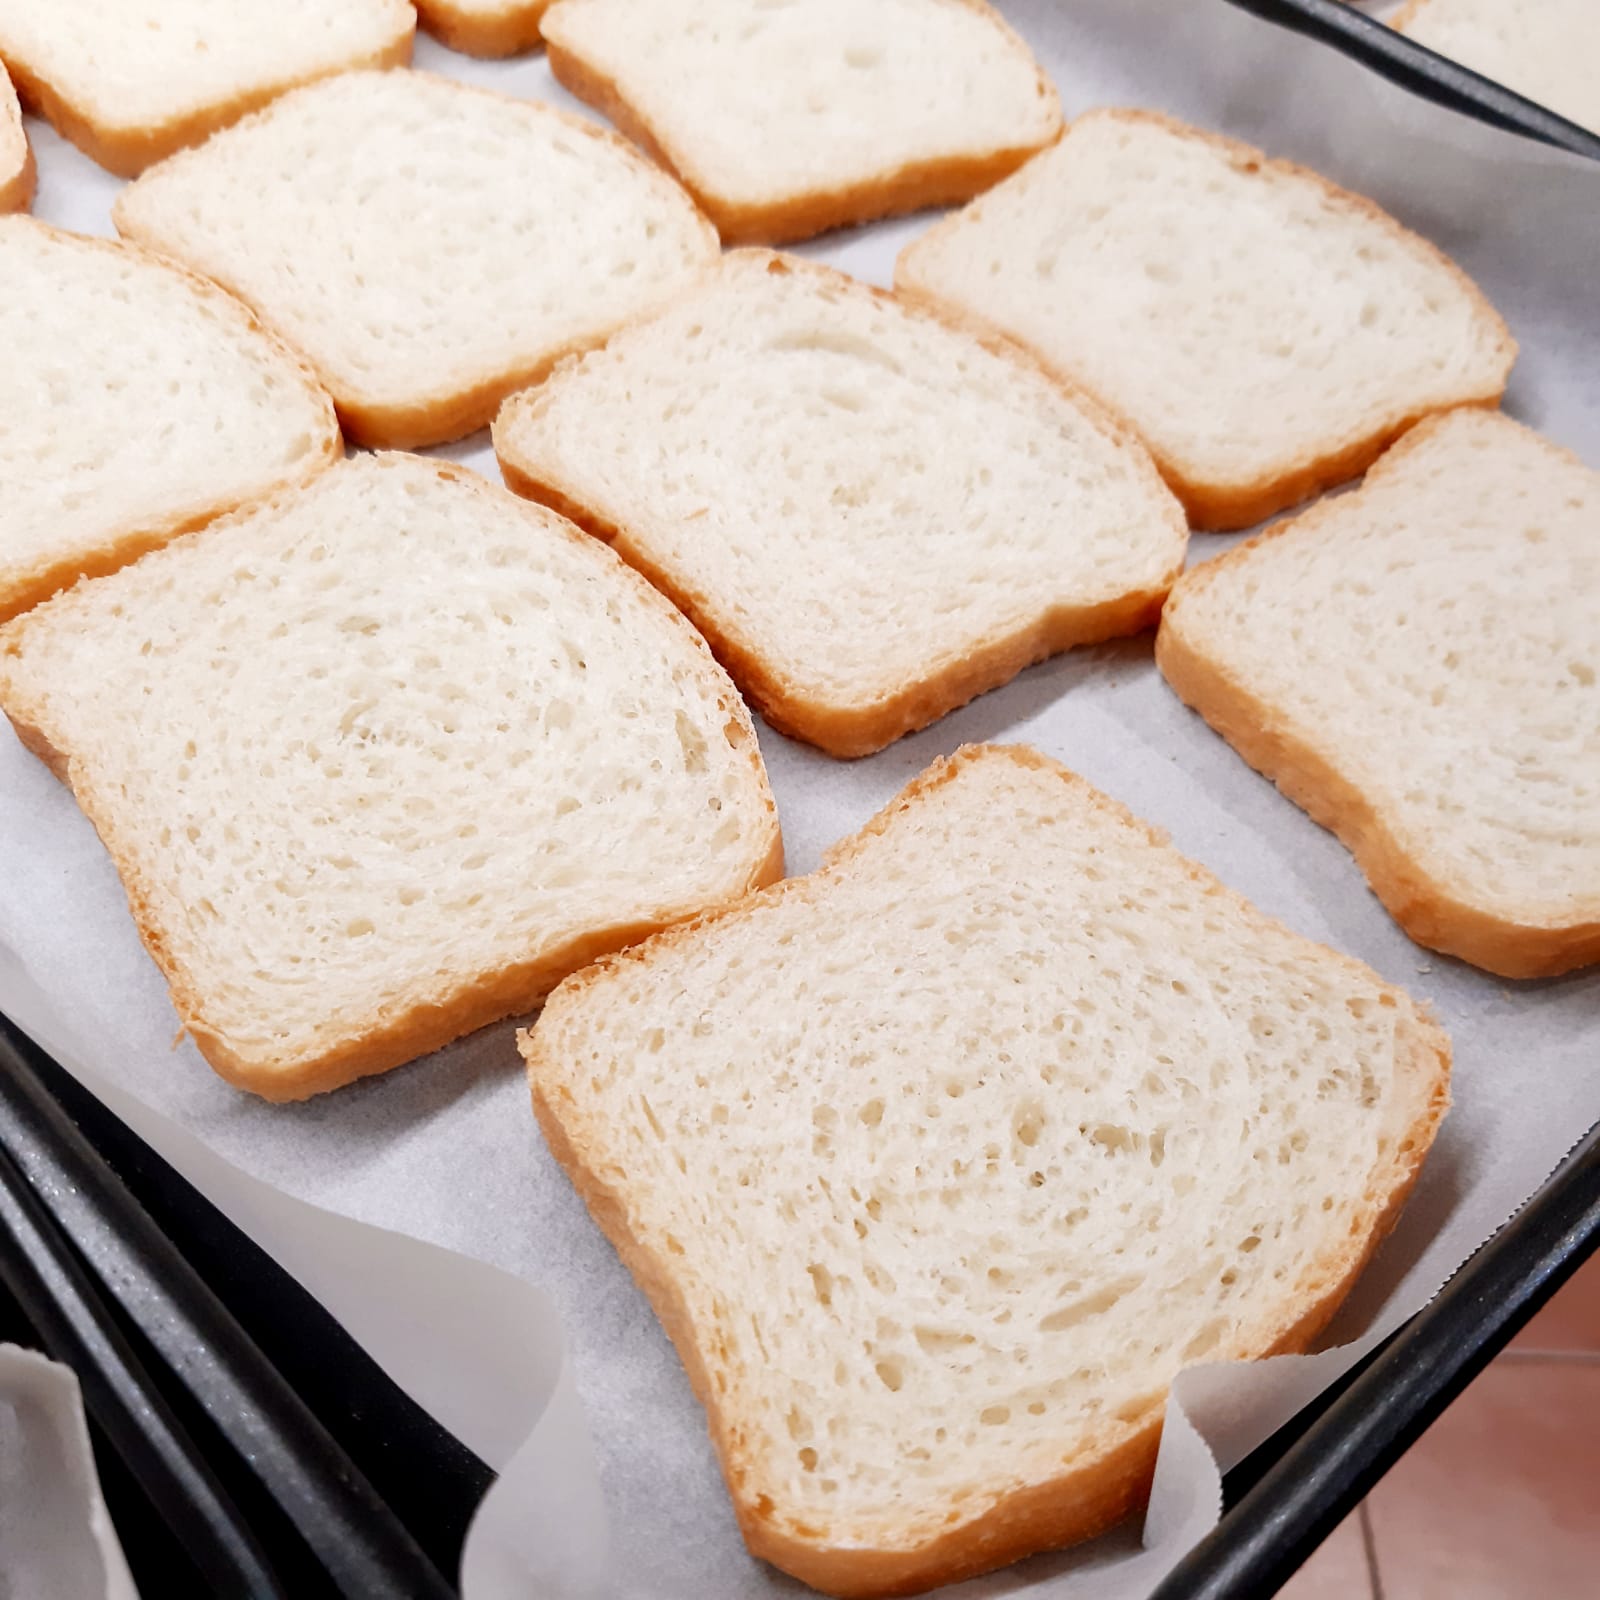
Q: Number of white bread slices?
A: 12